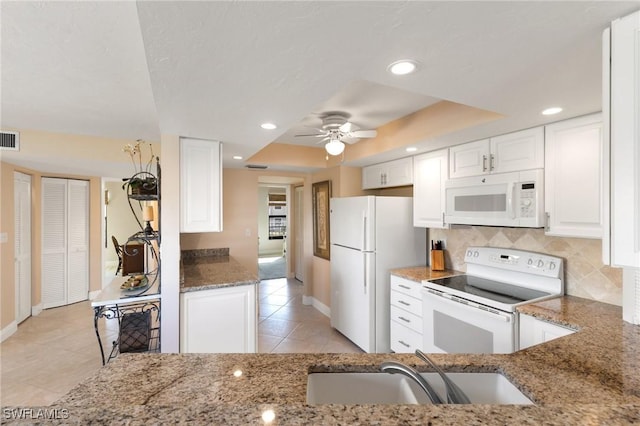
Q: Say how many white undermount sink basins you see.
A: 2